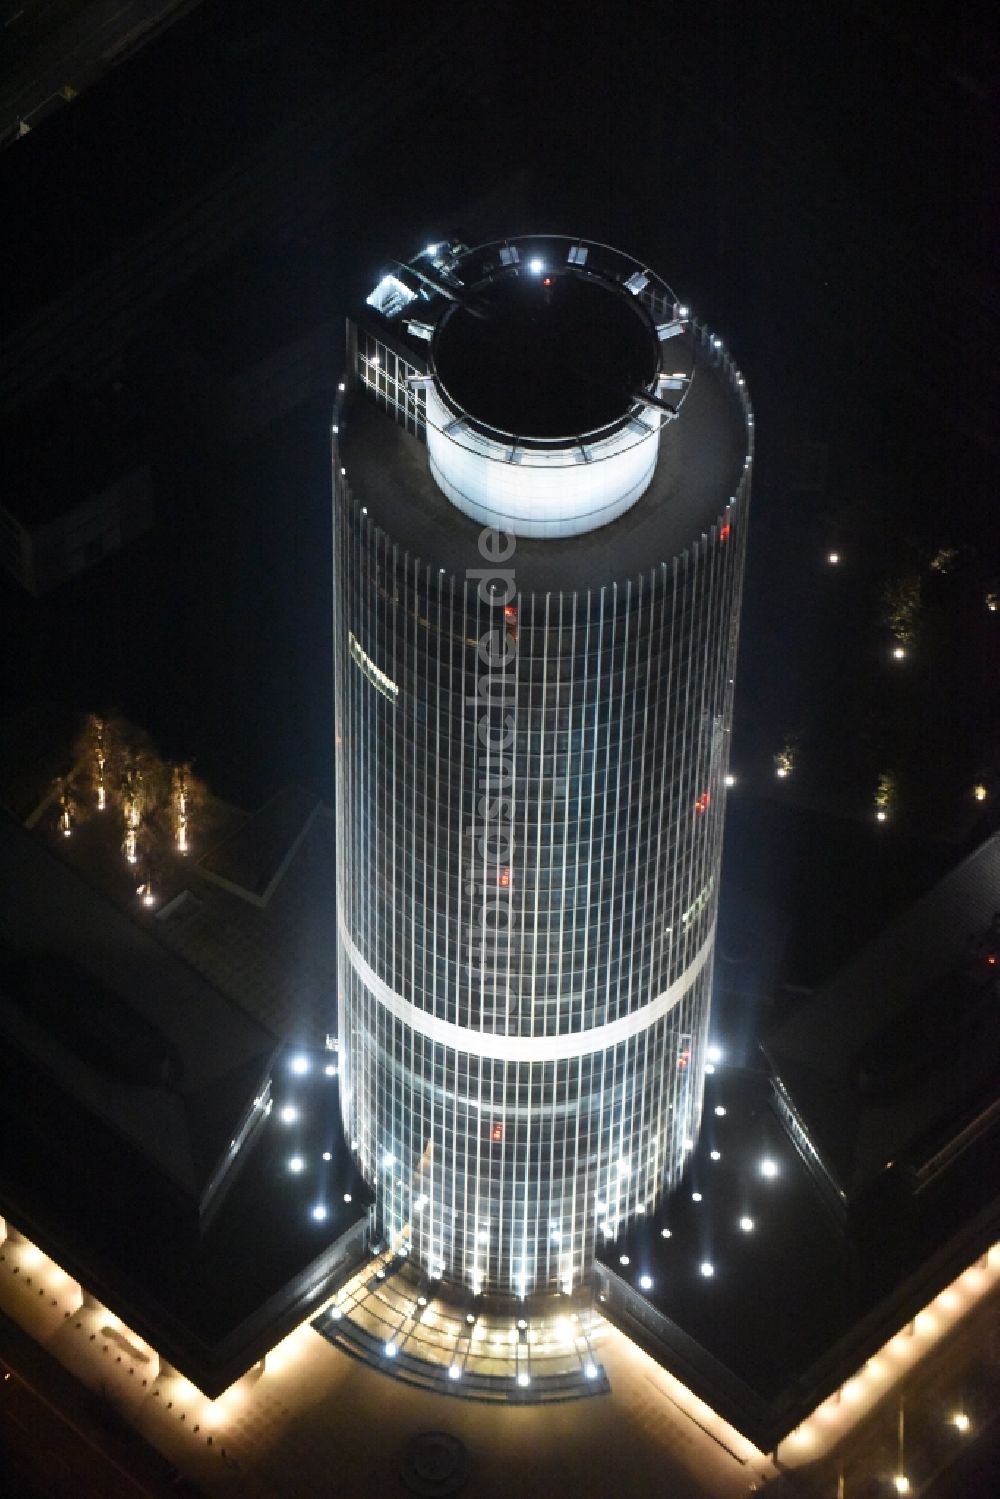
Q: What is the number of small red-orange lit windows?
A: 6